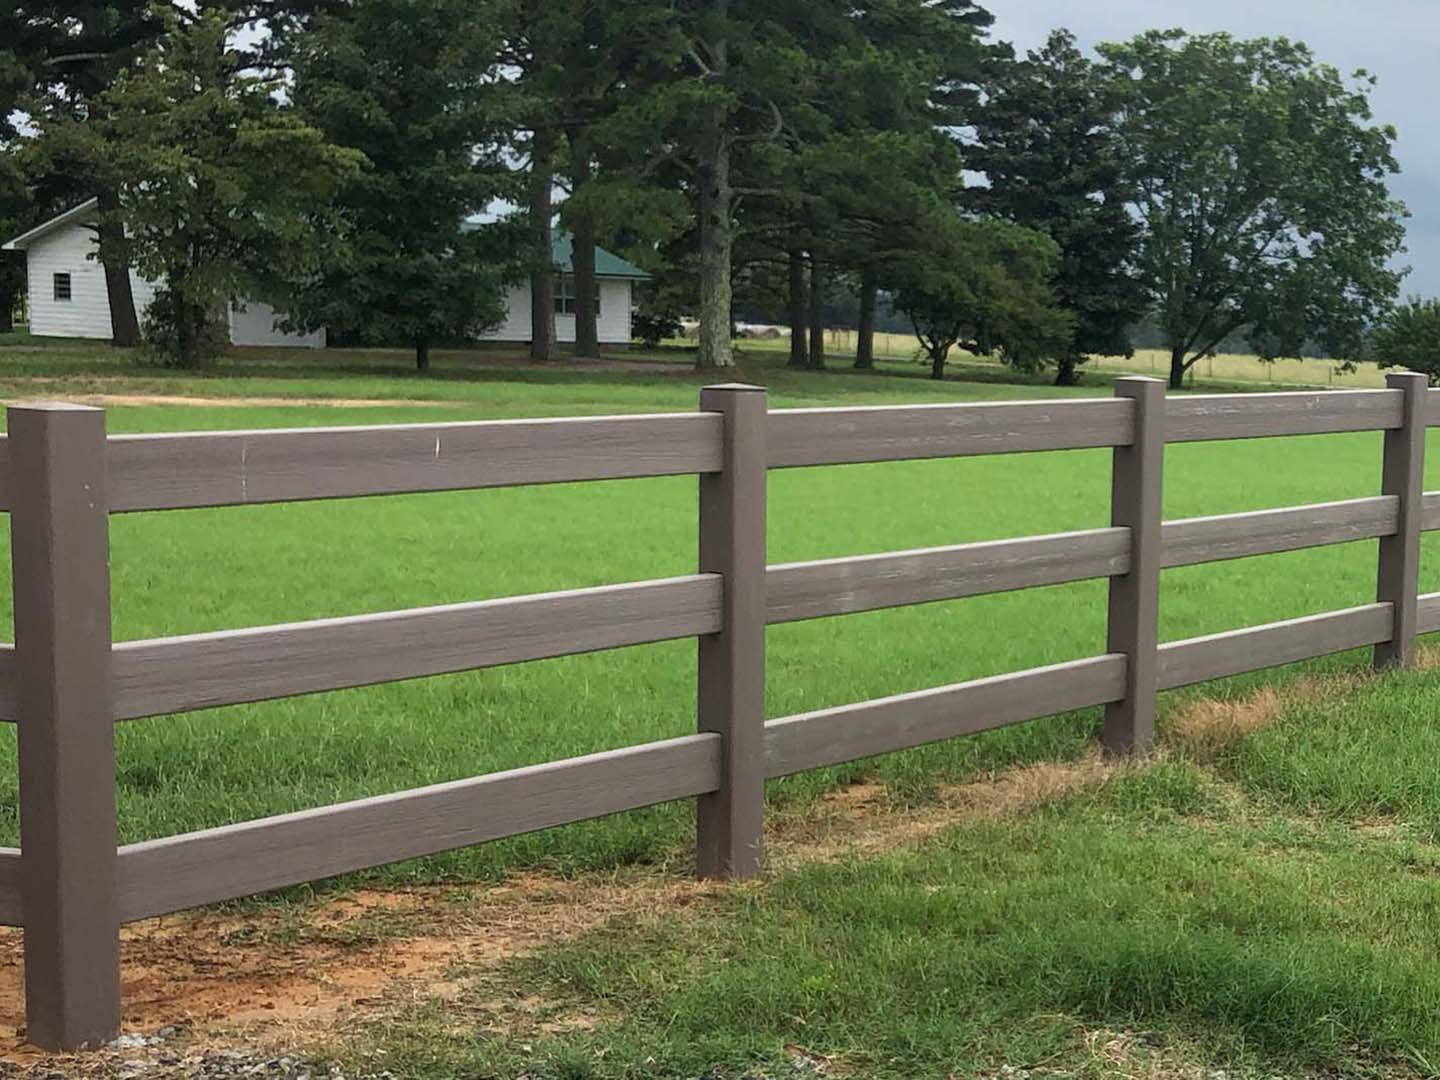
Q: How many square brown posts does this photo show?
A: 4